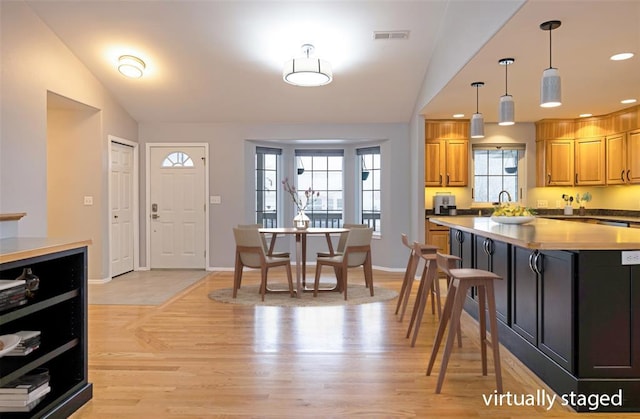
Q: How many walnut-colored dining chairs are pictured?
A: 4